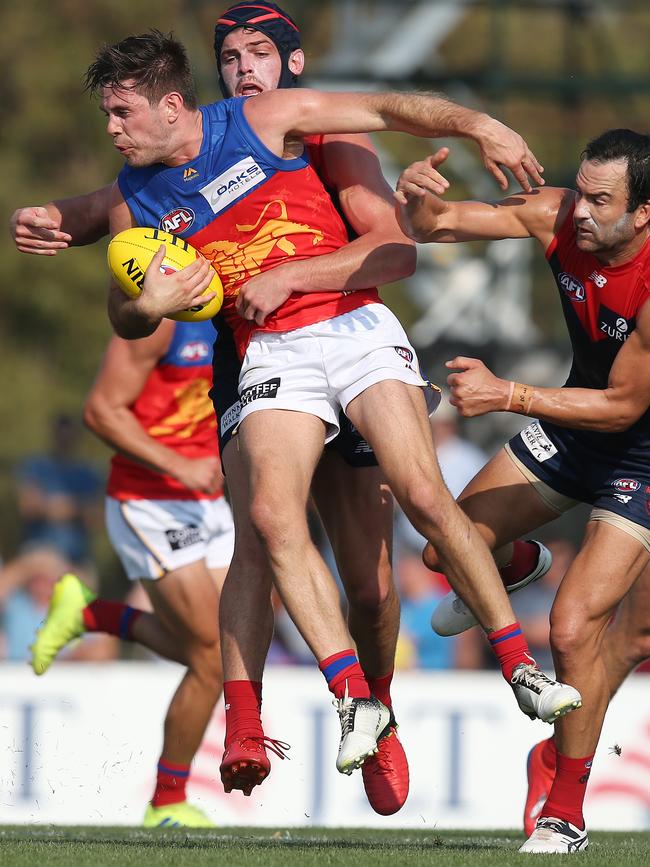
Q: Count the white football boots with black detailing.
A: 4